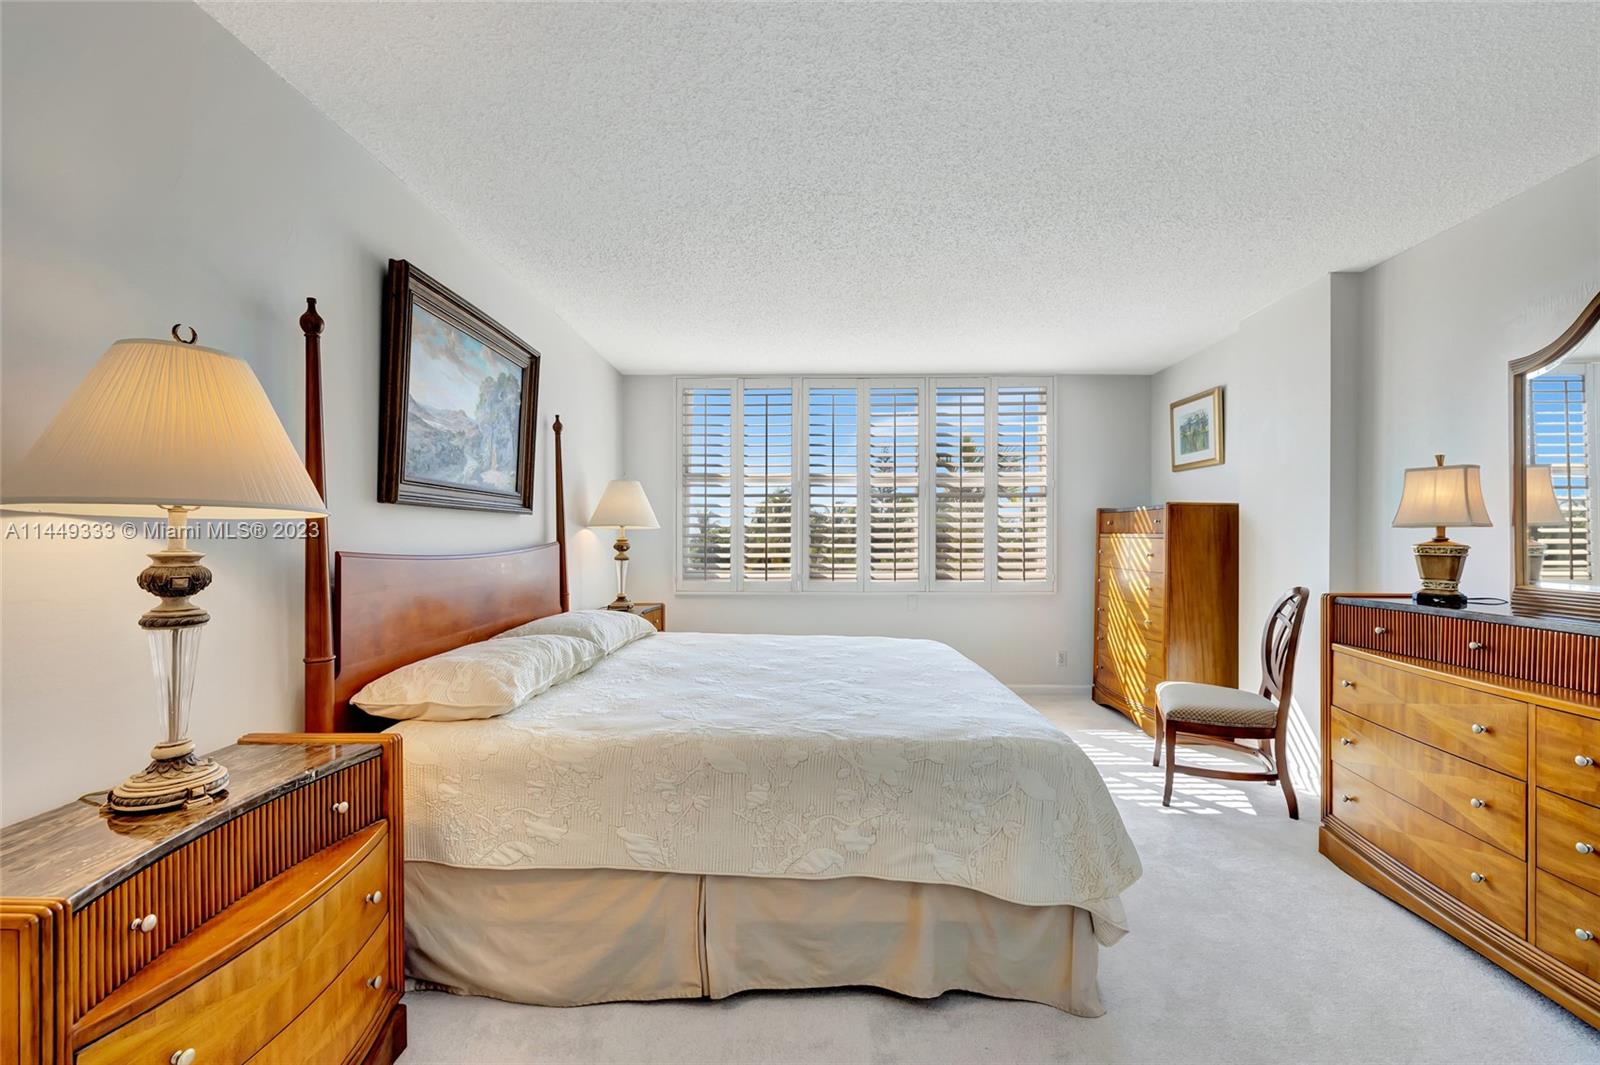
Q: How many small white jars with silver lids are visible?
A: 0